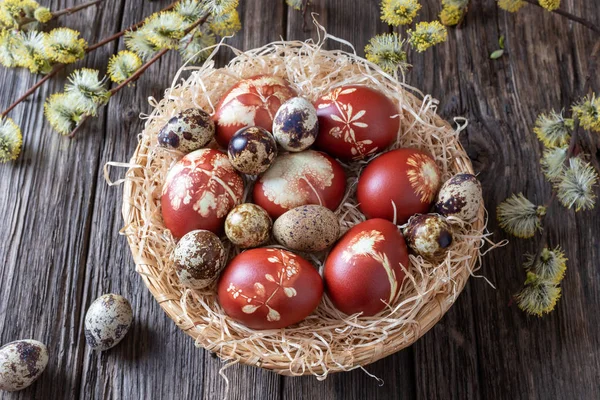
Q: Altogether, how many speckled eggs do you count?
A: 10